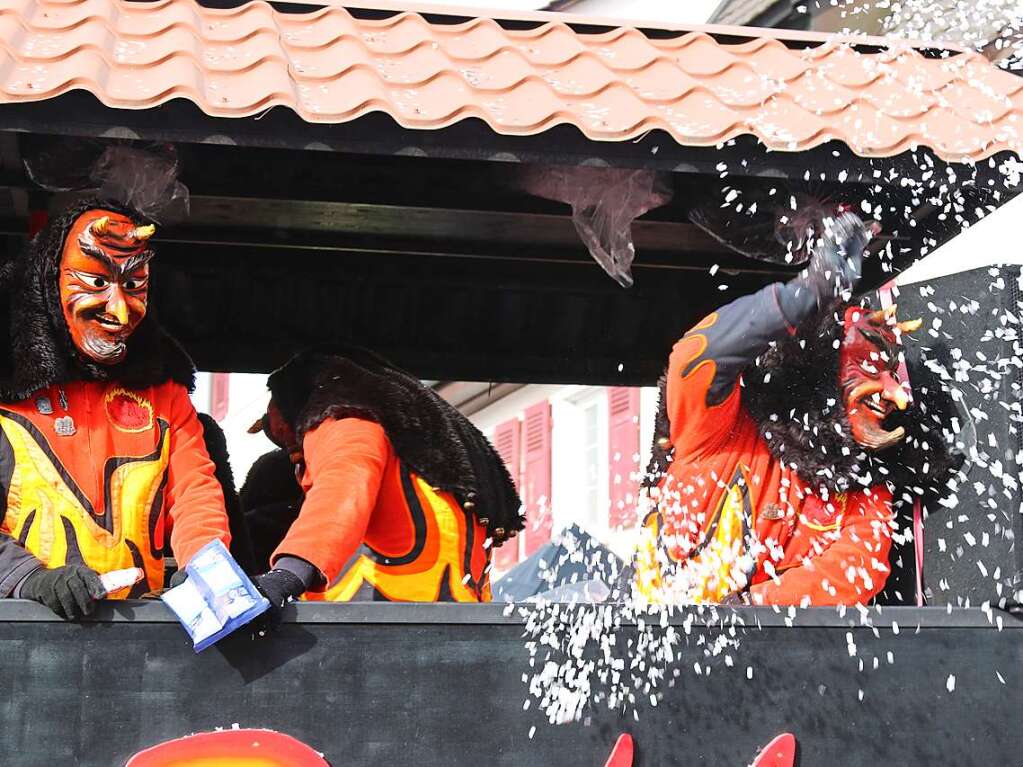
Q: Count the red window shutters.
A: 4